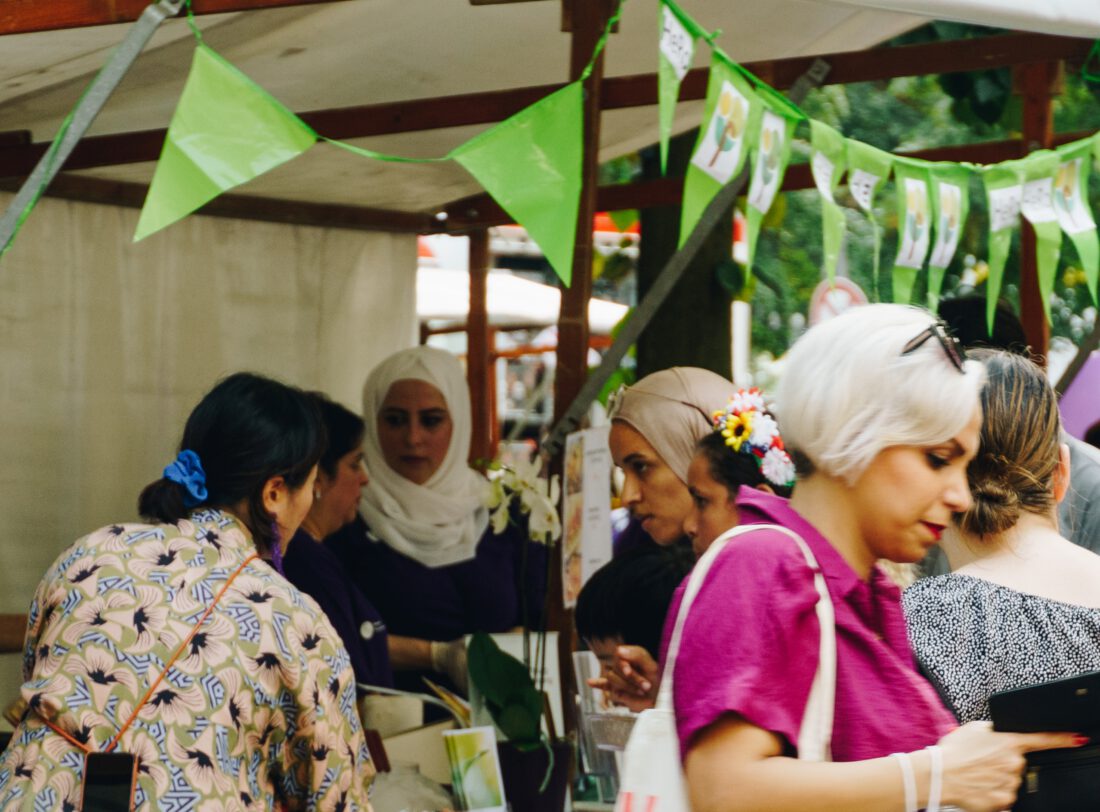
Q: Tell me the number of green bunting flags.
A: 12